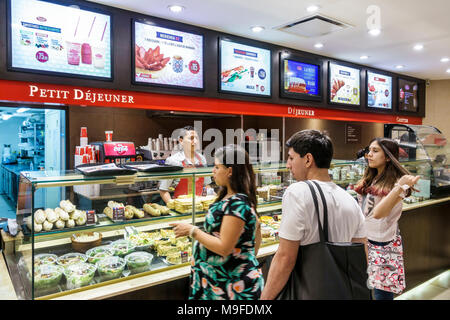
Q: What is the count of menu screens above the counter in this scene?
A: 7